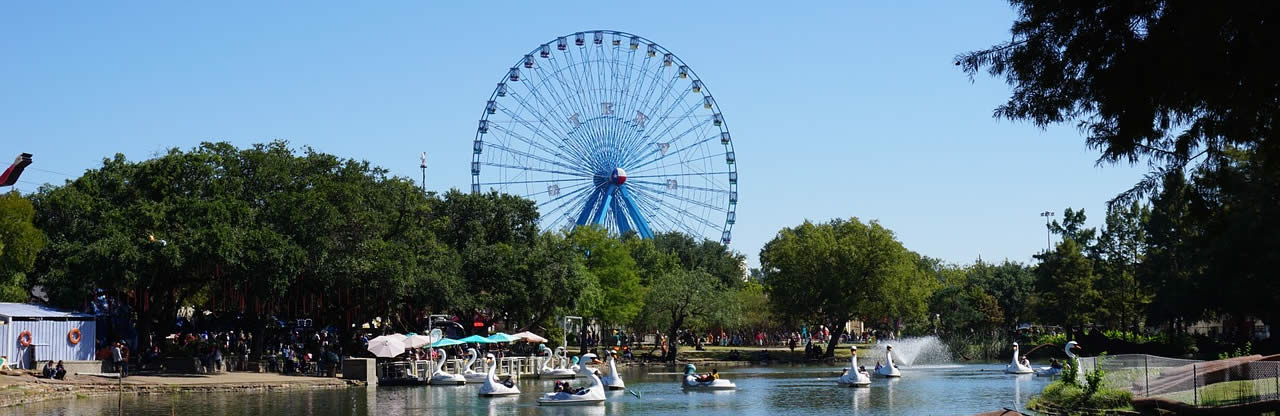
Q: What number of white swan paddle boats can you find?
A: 11